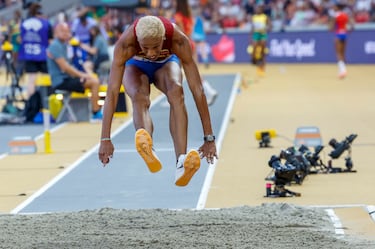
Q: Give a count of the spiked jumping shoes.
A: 2